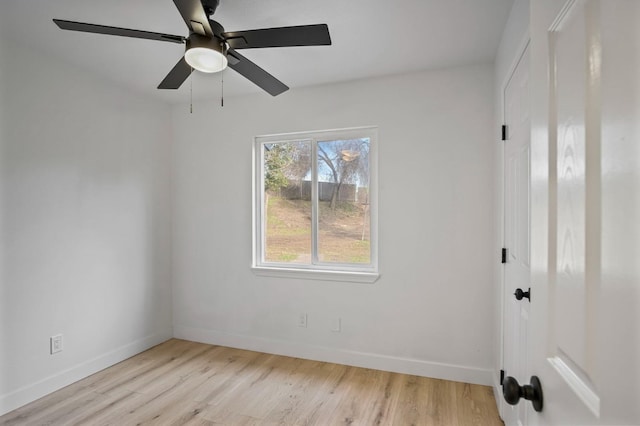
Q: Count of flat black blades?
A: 5